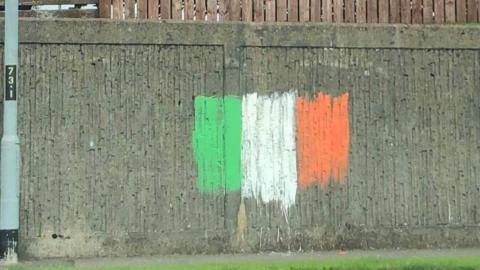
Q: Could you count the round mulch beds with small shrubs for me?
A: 0